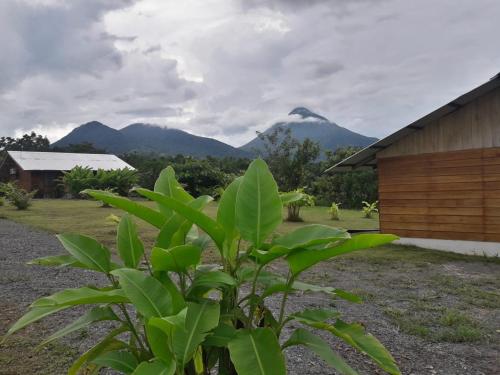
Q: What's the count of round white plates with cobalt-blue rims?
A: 0